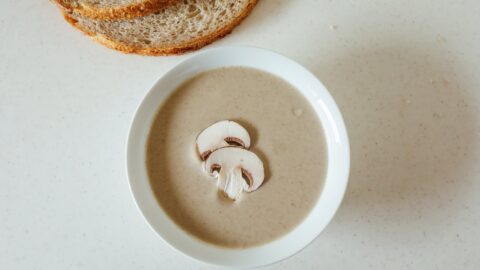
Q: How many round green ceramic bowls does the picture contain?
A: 0